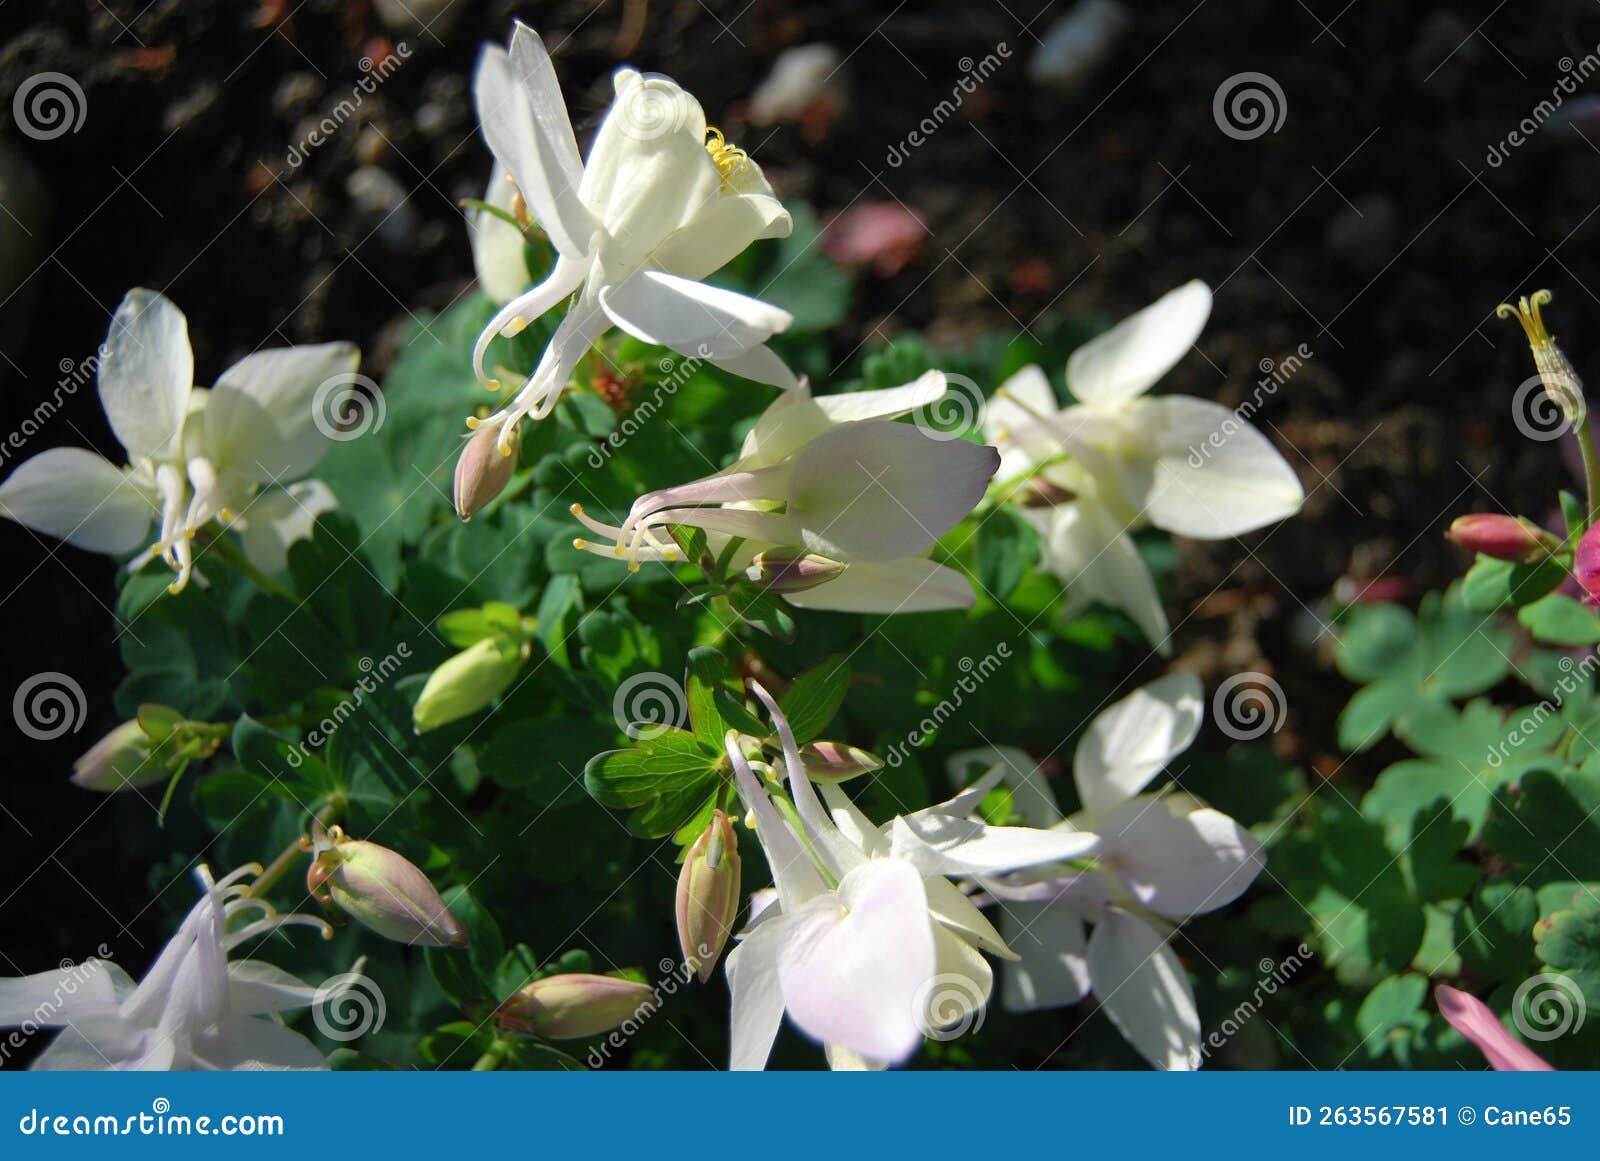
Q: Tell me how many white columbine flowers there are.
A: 7